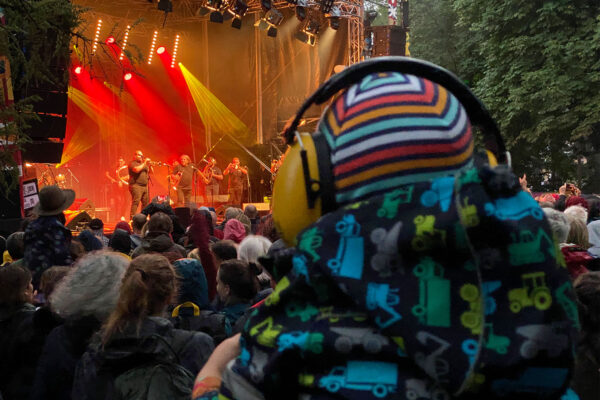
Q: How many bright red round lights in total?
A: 4